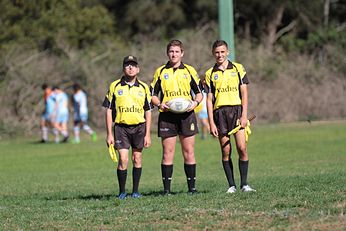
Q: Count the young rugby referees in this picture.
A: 3